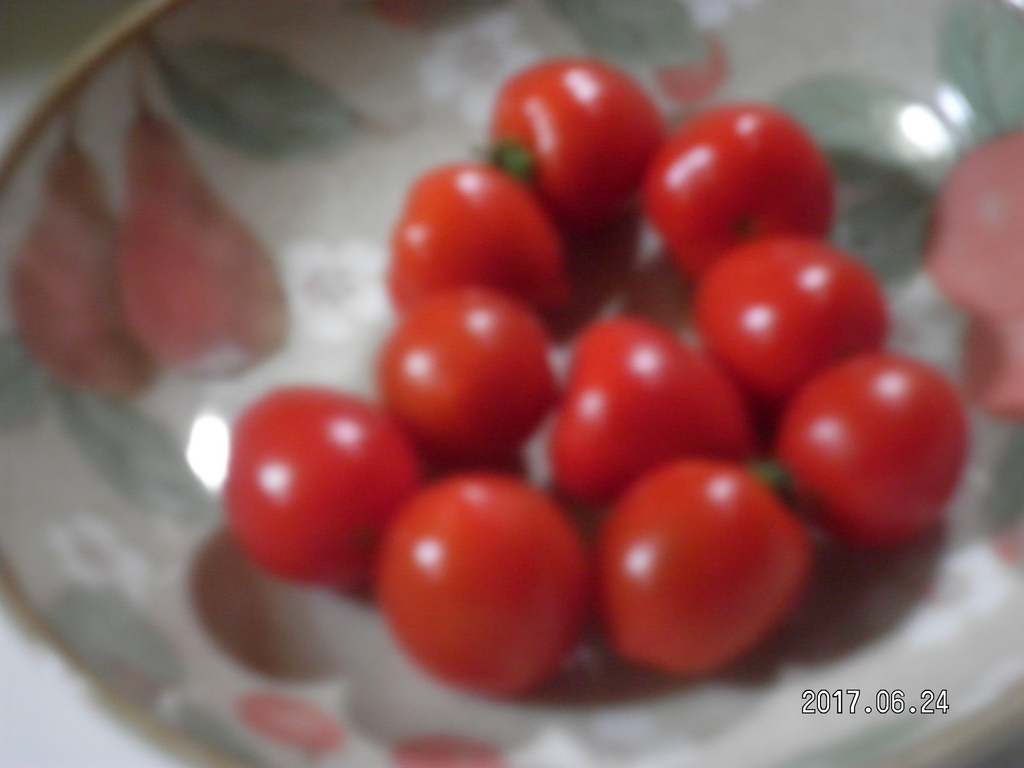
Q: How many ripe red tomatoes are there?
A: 10